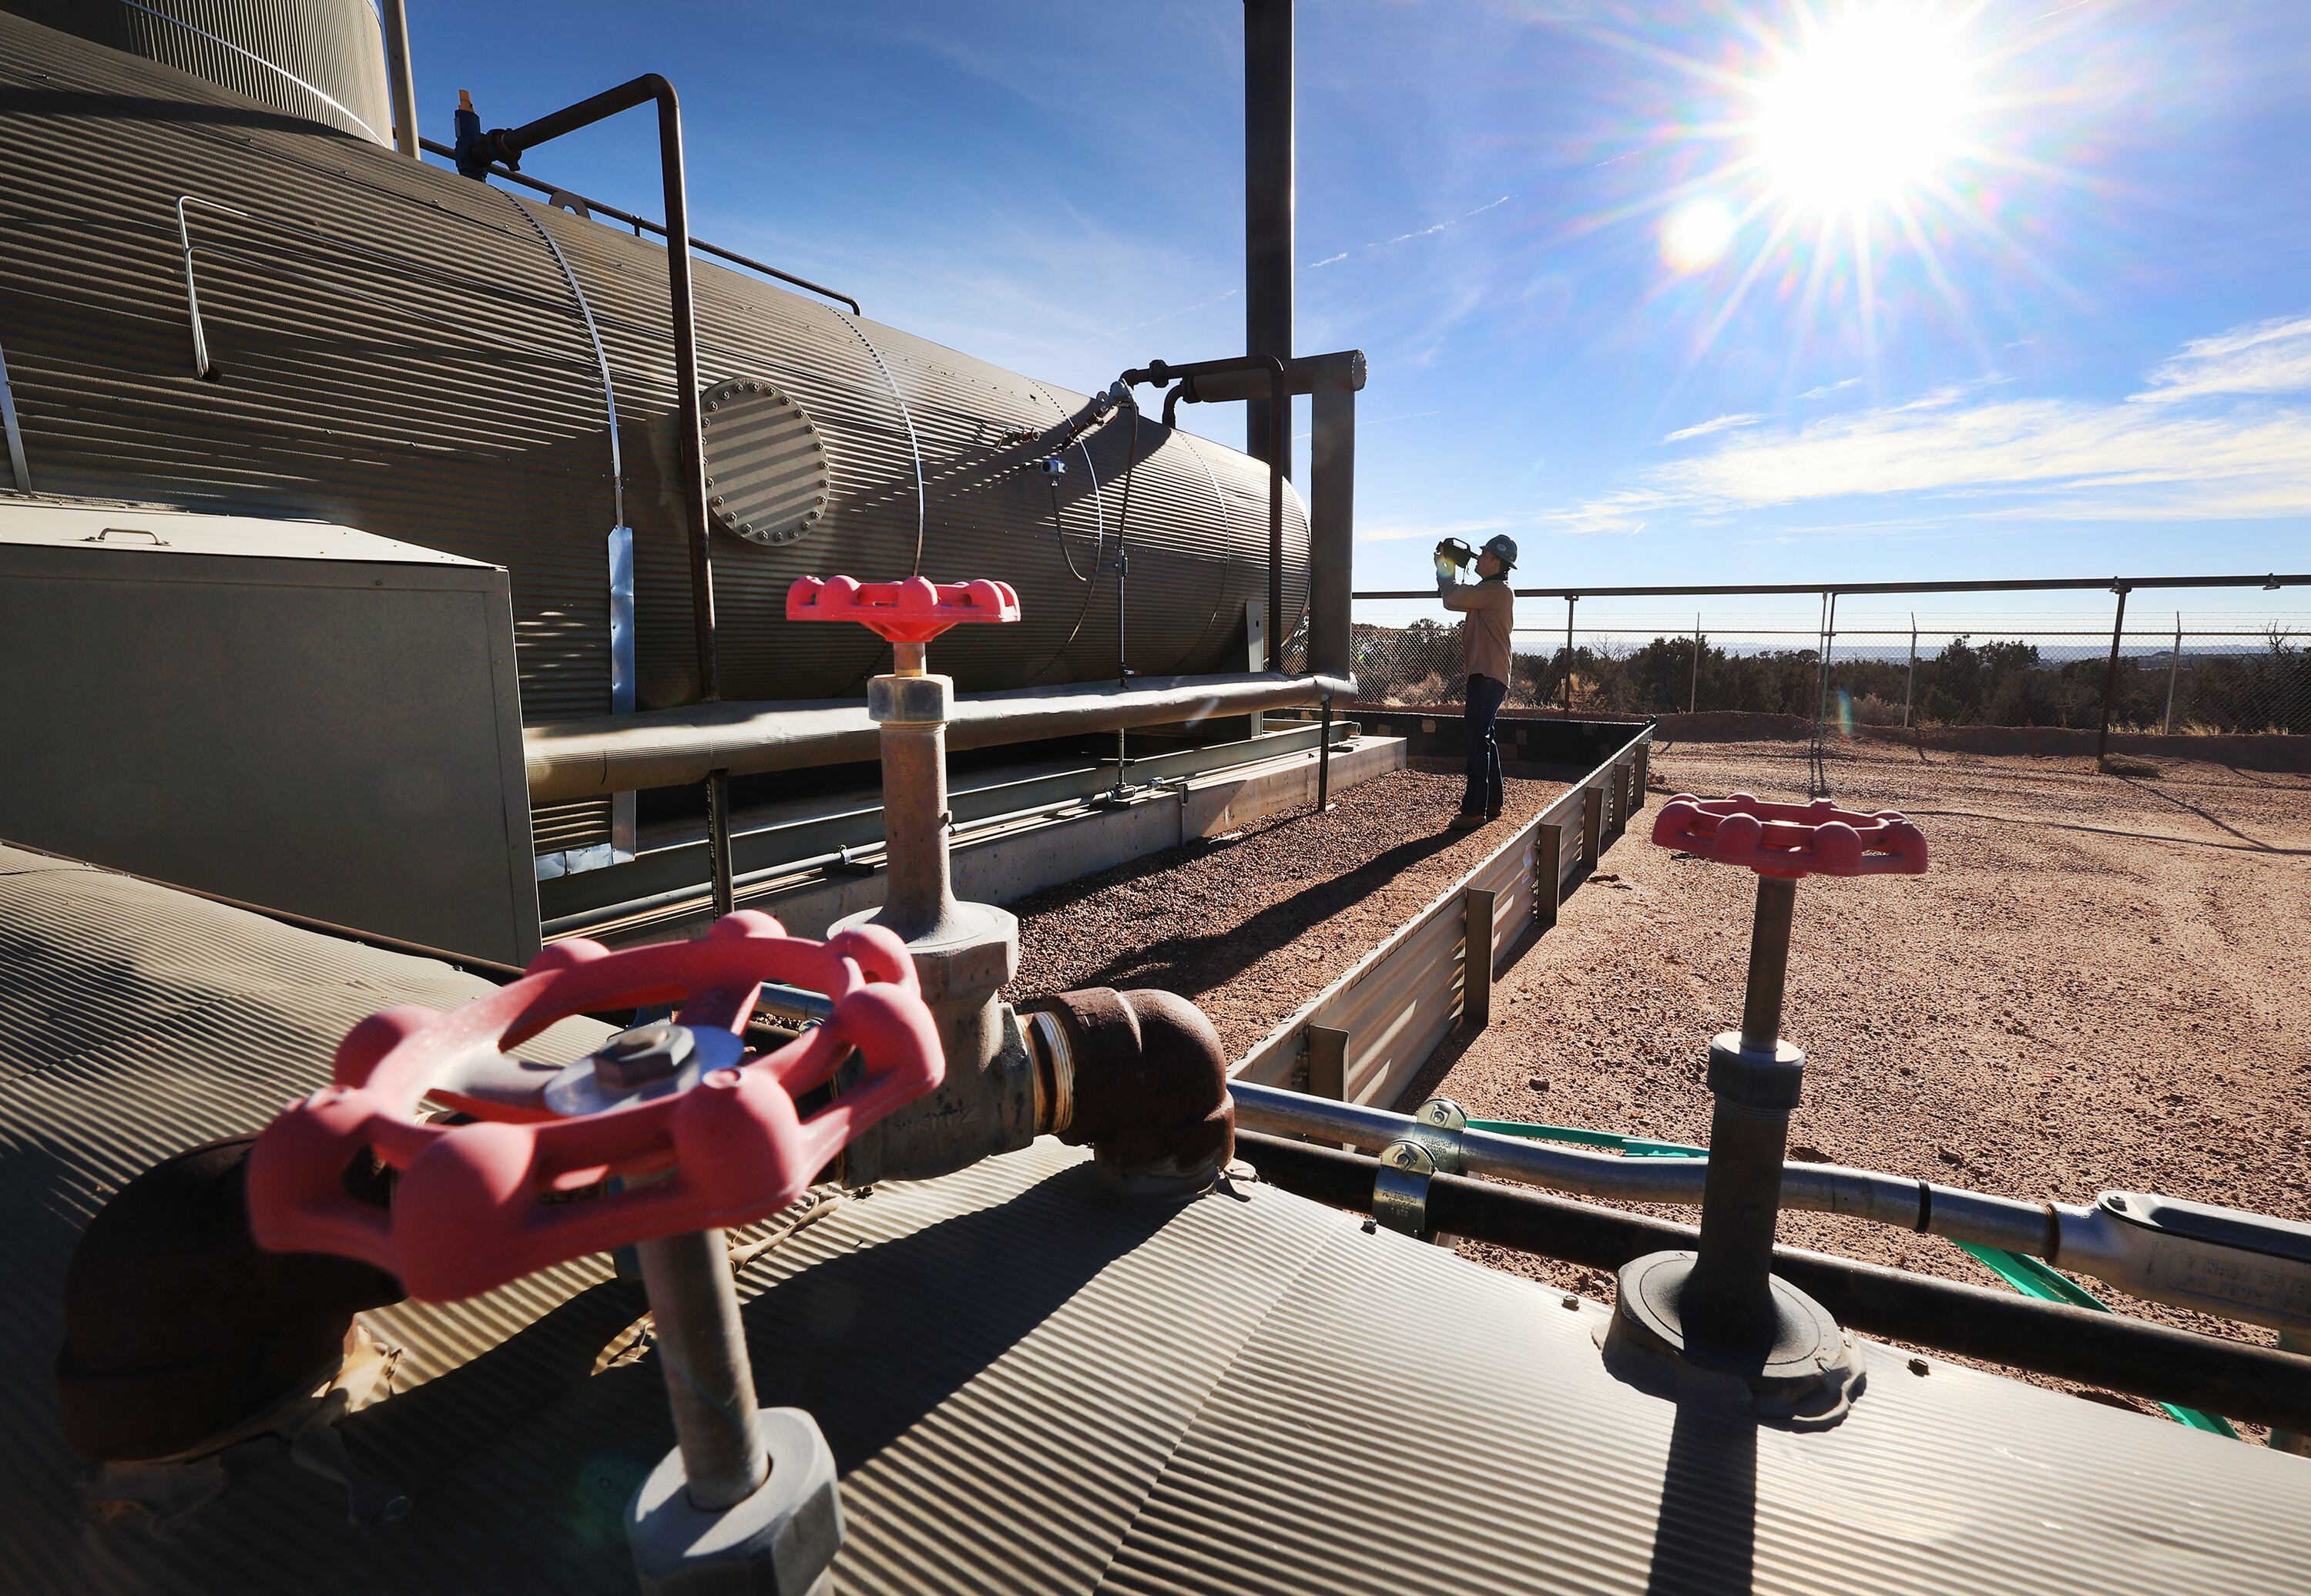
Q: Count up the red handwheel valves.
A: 3